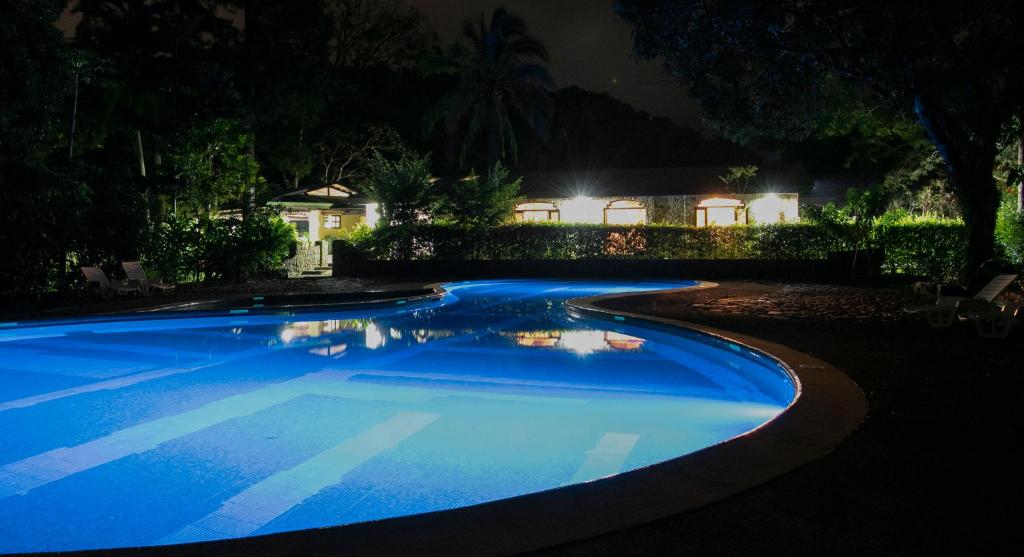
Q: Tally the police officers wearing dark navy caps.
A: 0